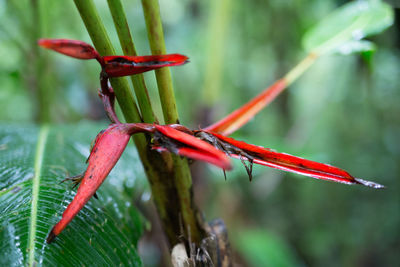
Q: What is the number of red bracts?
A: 6